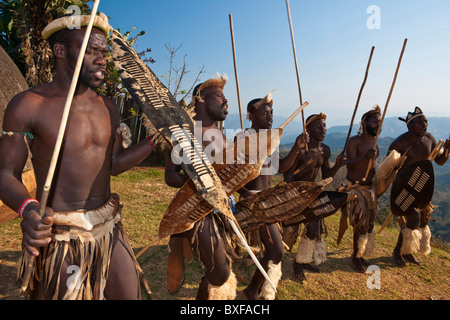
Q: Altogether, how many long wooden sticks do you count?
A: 5